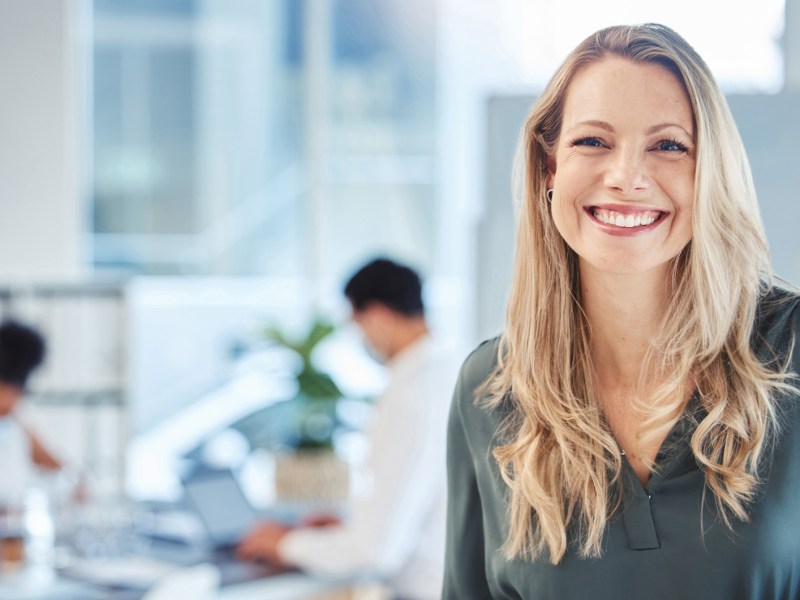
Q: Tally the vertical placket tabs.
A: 1